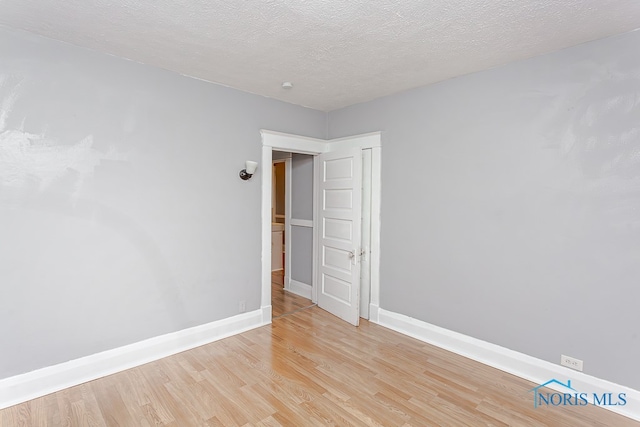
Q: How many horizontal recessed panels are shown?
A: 5